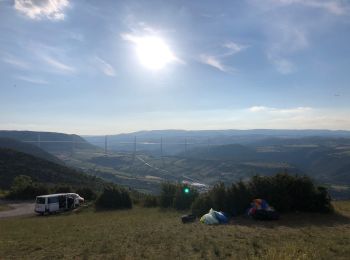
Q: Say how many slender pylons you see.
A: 7